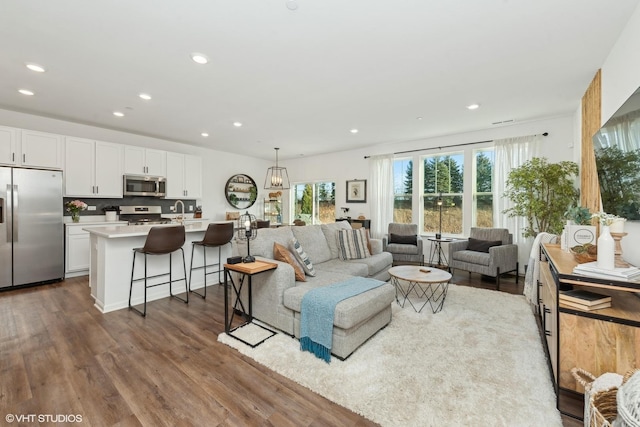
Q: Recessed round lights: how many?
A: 9